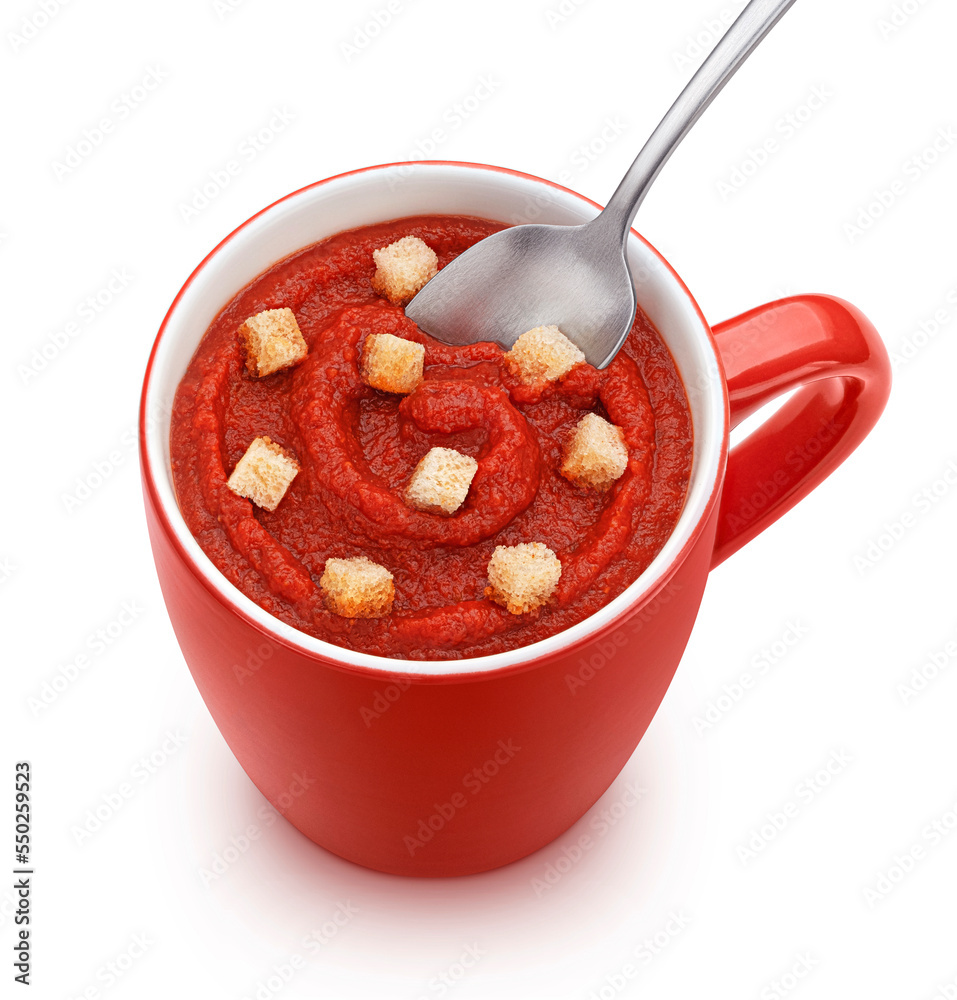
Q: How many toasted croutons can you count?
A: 9